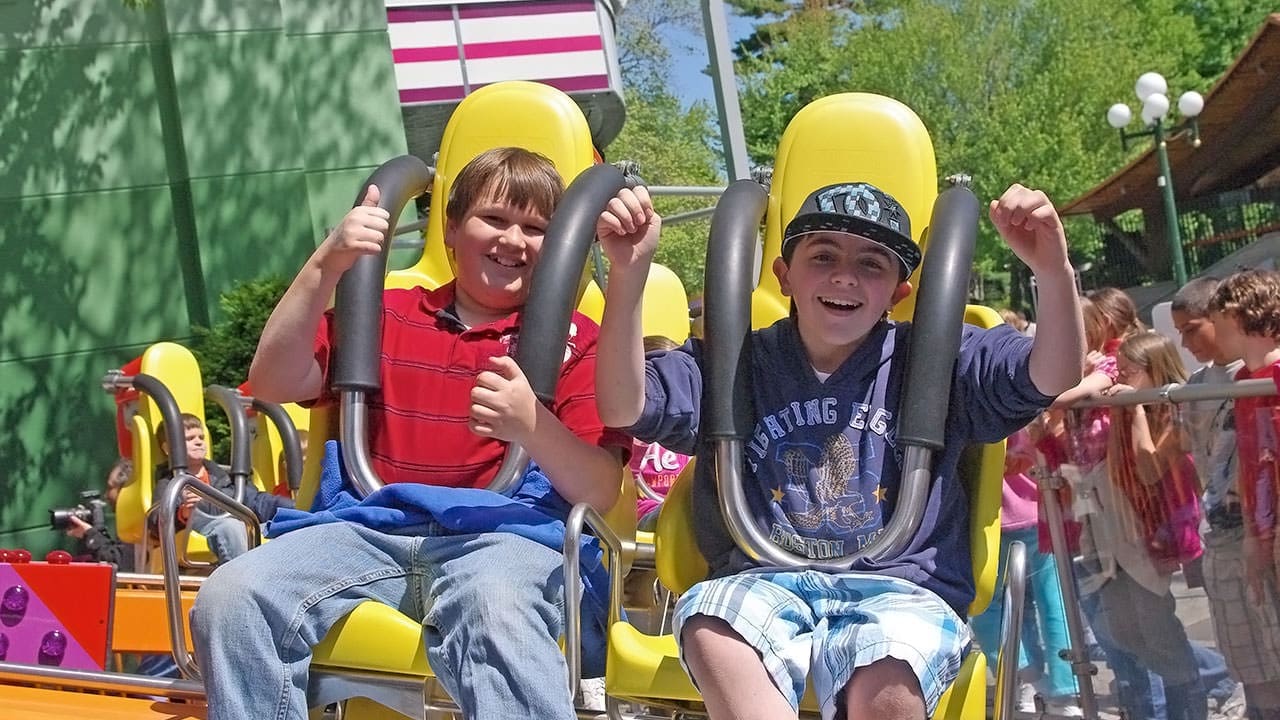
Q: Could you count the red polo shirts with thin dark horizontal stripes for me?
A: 1